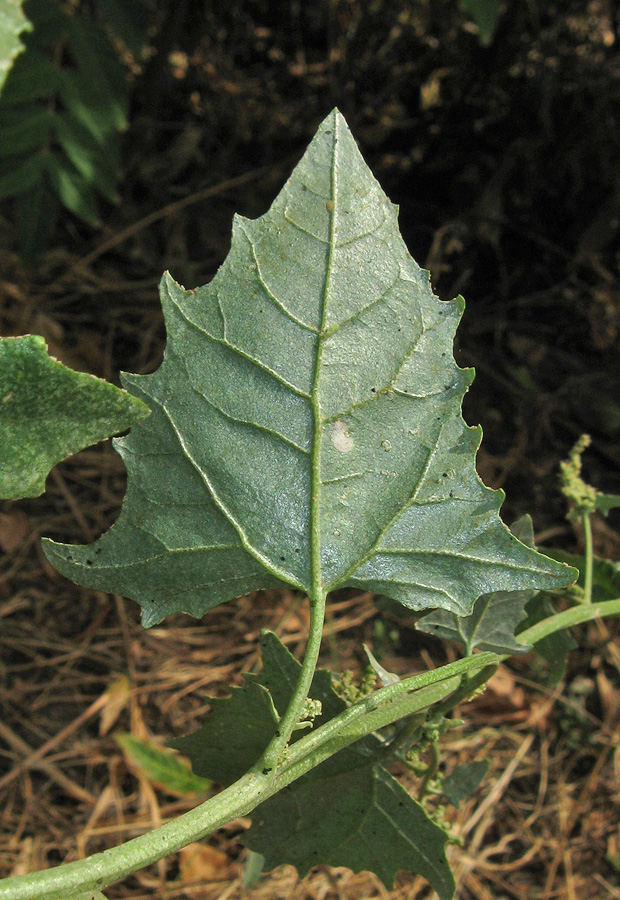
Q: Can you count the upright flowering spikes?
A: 1